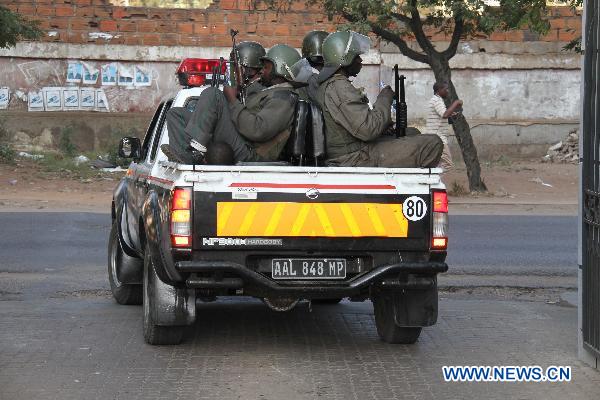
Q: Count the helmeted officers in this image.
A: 4